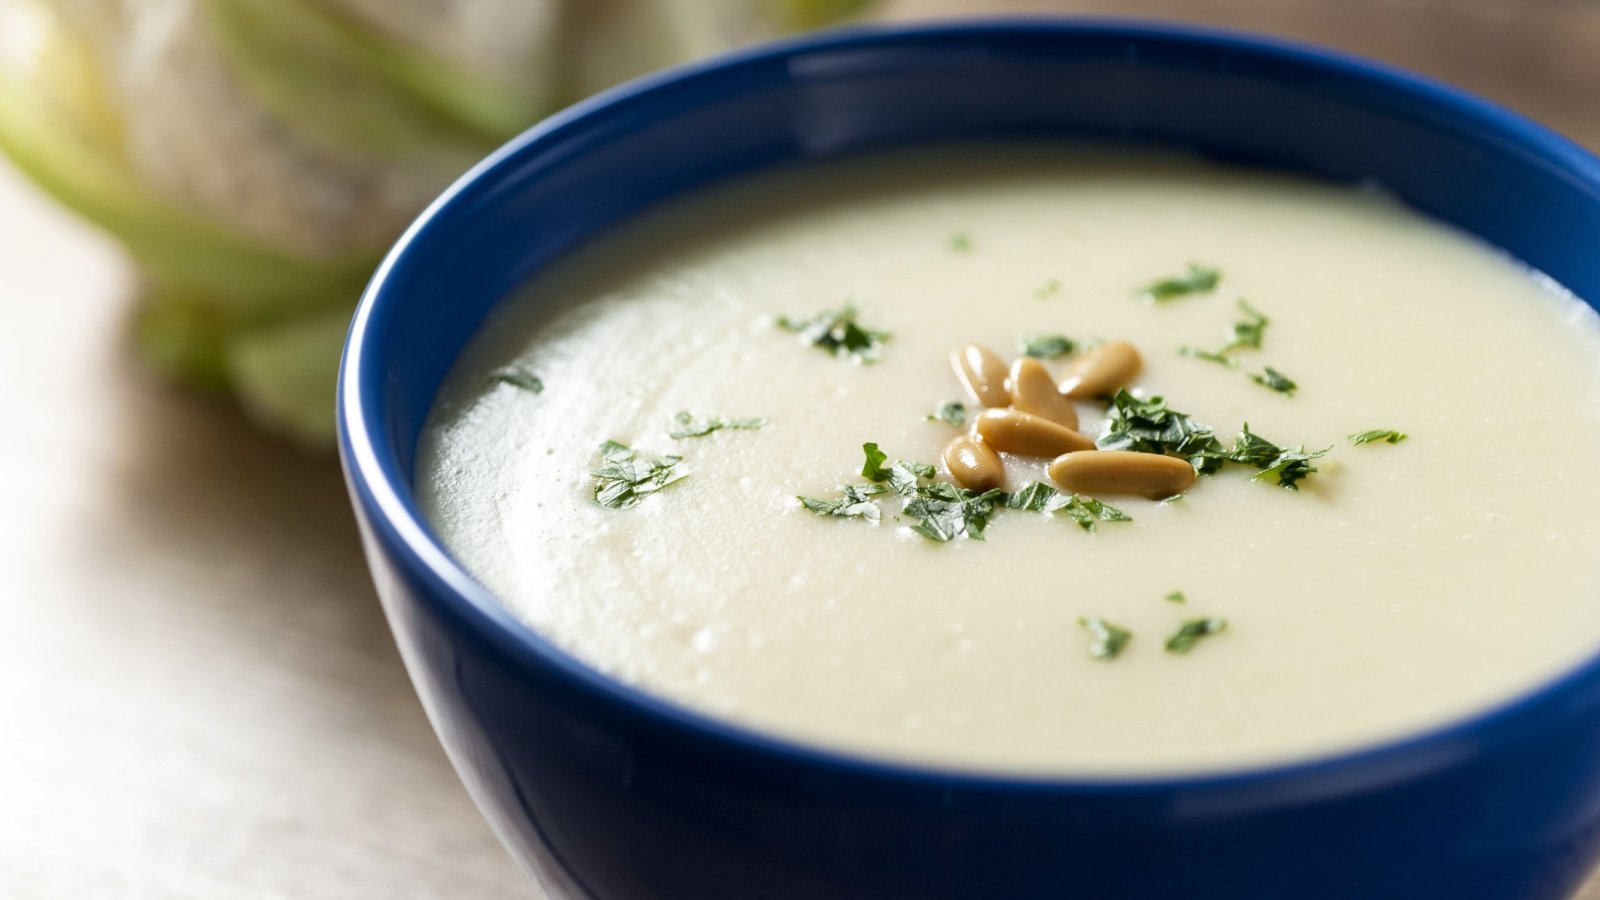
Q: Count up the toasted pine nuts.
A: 6